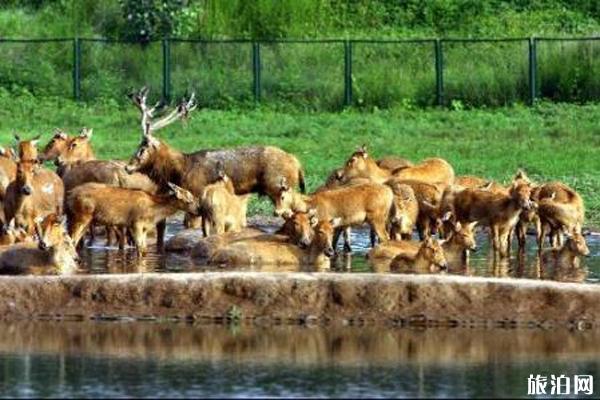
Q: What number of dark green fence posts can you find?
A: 6